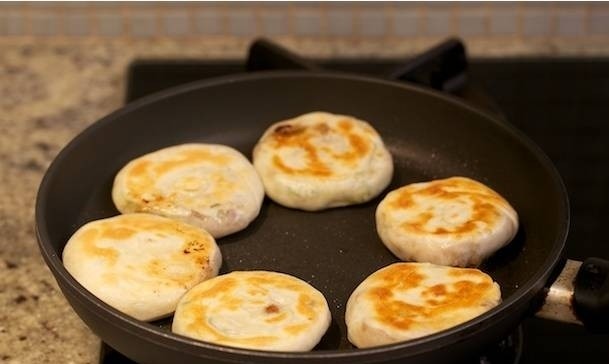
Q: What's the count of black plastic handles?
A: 1